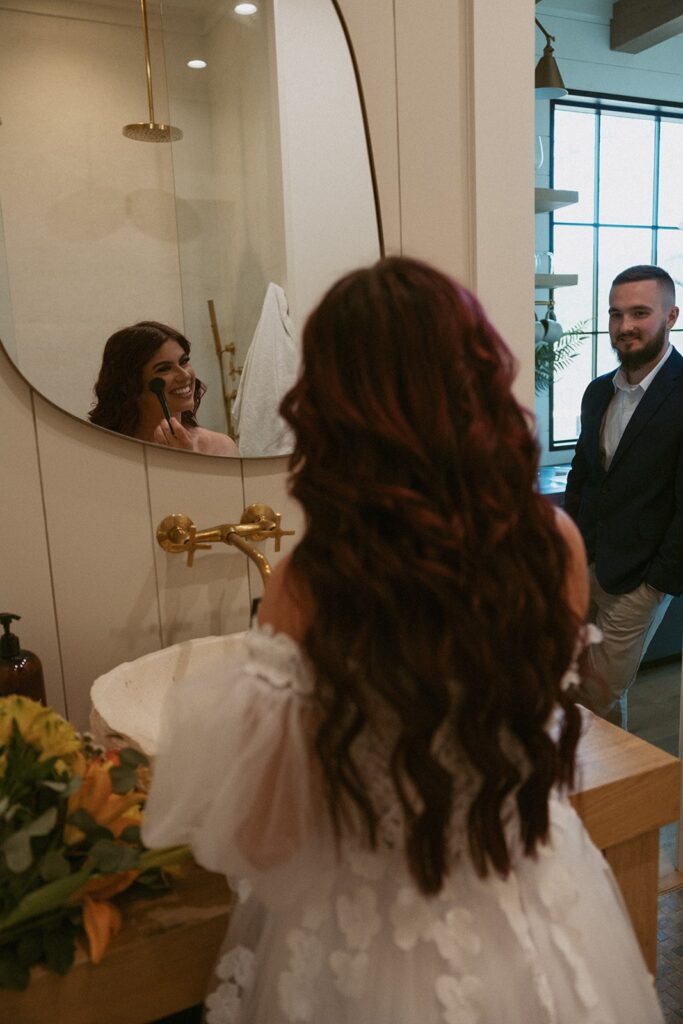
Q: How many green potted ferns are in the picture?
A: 1